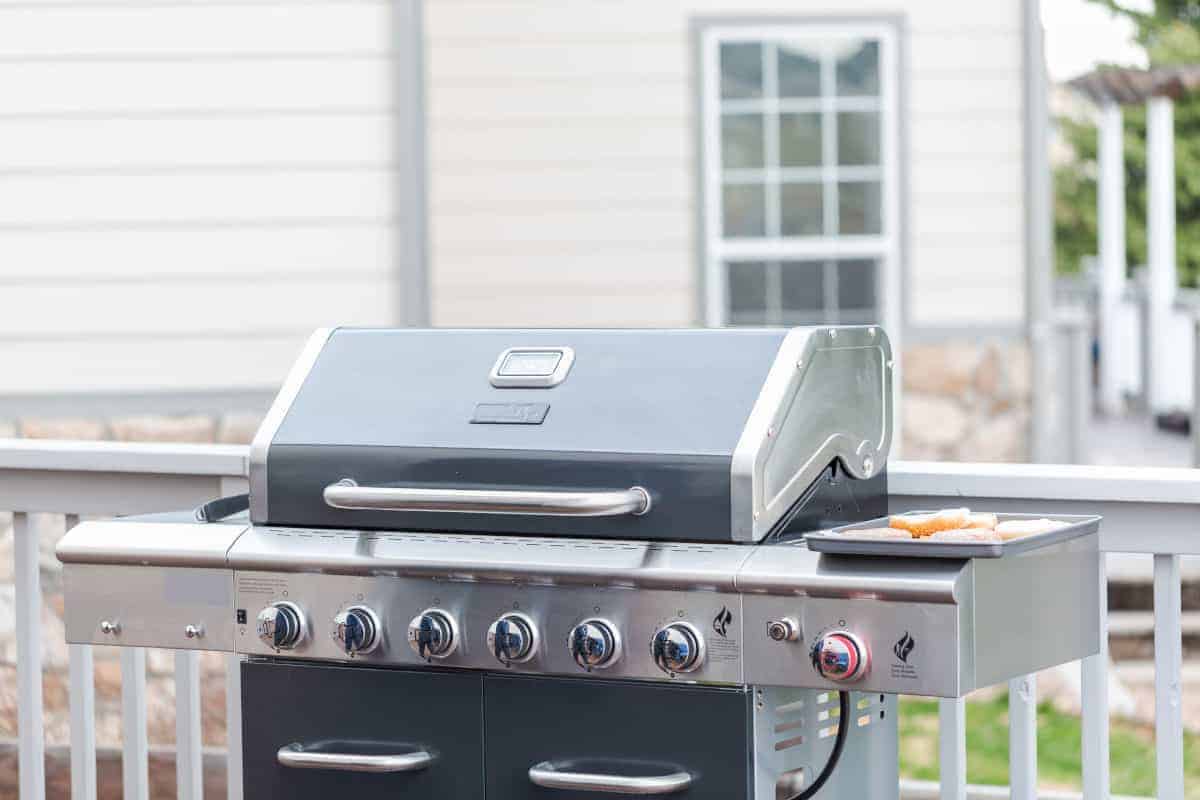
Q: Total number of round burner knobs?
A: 7